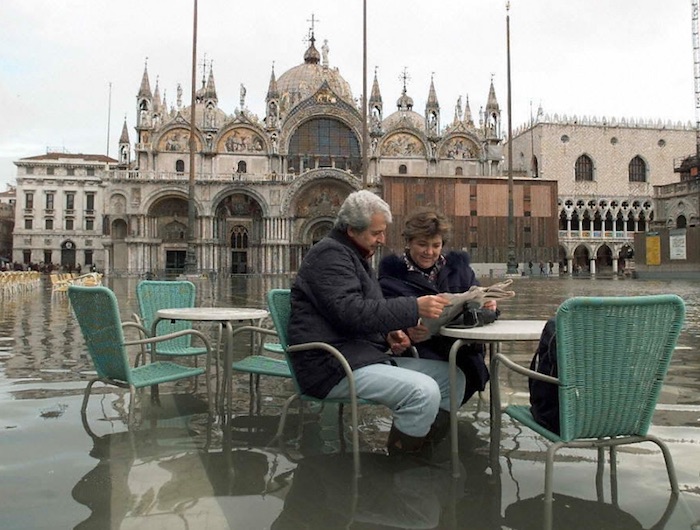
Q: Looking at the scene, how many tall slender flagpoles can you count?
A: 3